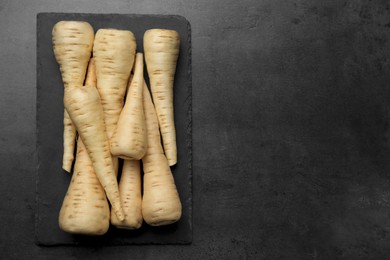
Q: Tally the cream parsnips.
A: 8